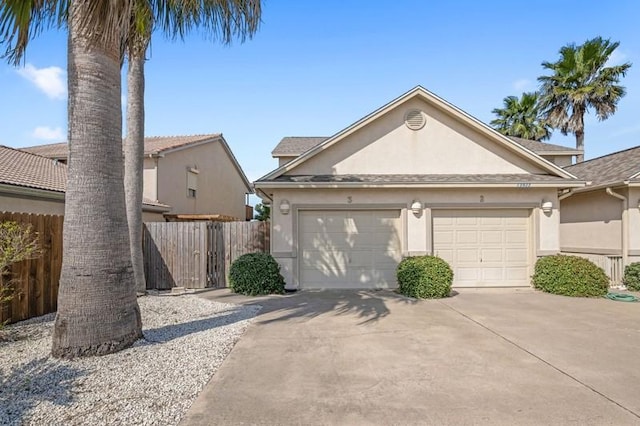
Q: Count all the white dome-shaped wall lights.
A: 3